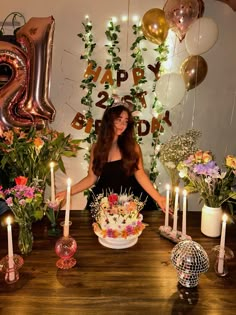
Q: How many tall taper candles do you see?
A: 7